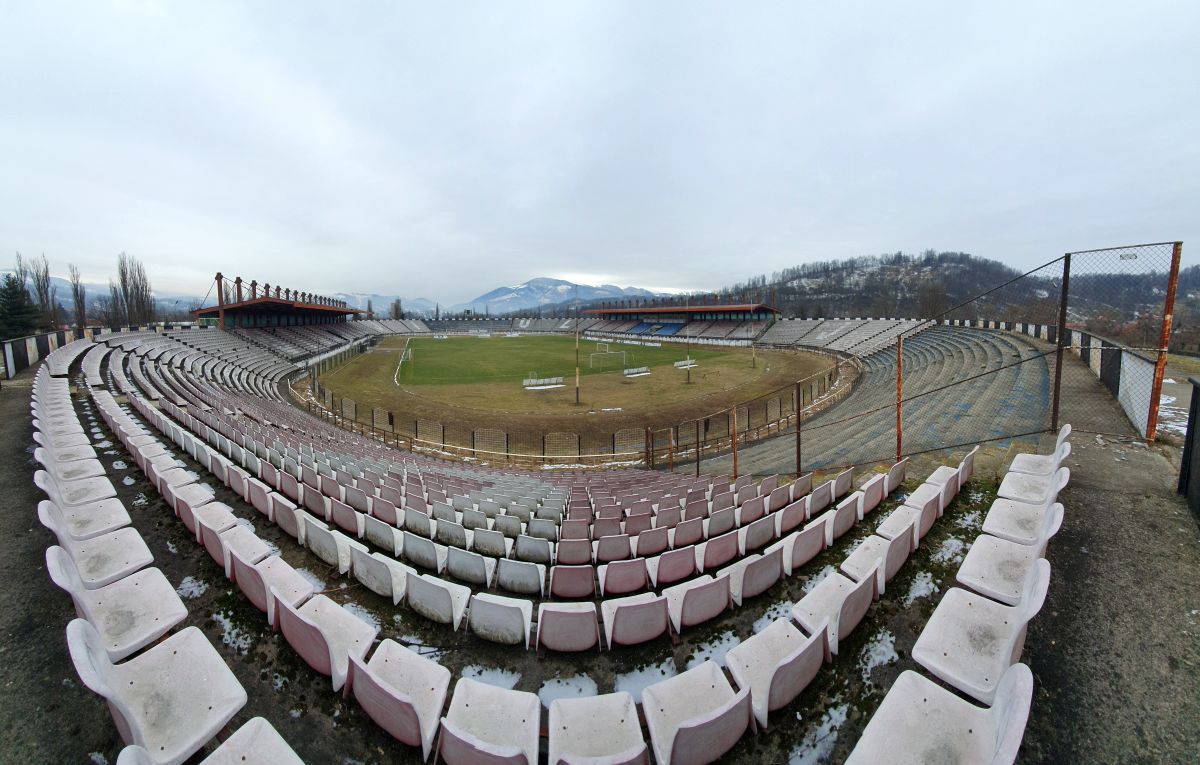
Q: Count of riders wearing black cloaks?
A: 0